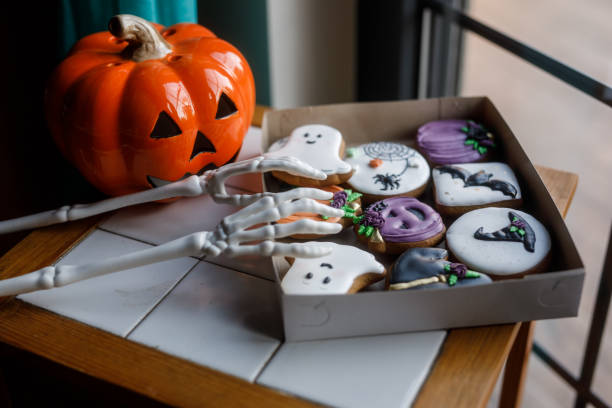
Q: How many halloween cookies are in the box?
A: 9